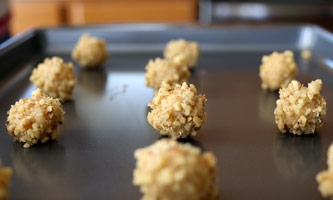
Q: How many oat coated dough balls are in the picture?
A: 11